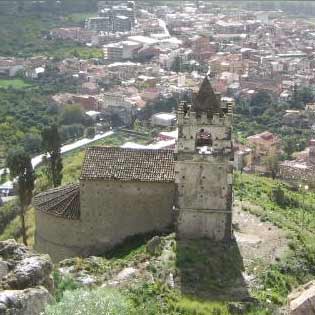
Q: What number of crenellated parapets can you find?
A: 1